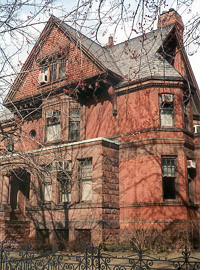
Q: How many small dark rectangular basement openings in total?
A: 3